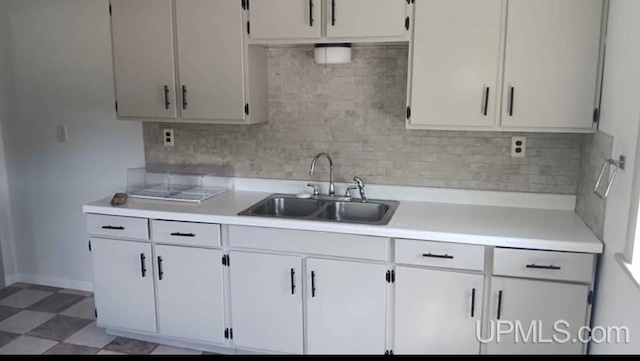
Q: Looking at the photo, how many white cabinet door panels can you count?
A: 12